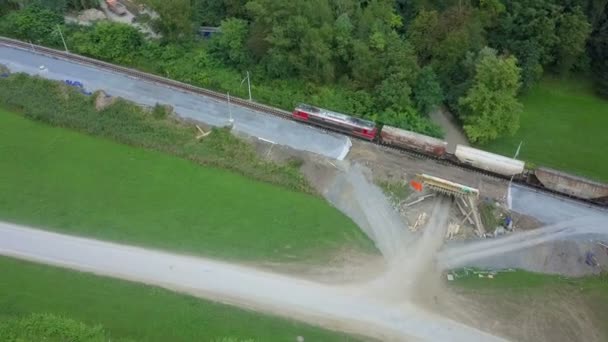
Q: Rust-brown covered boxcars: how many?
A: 2